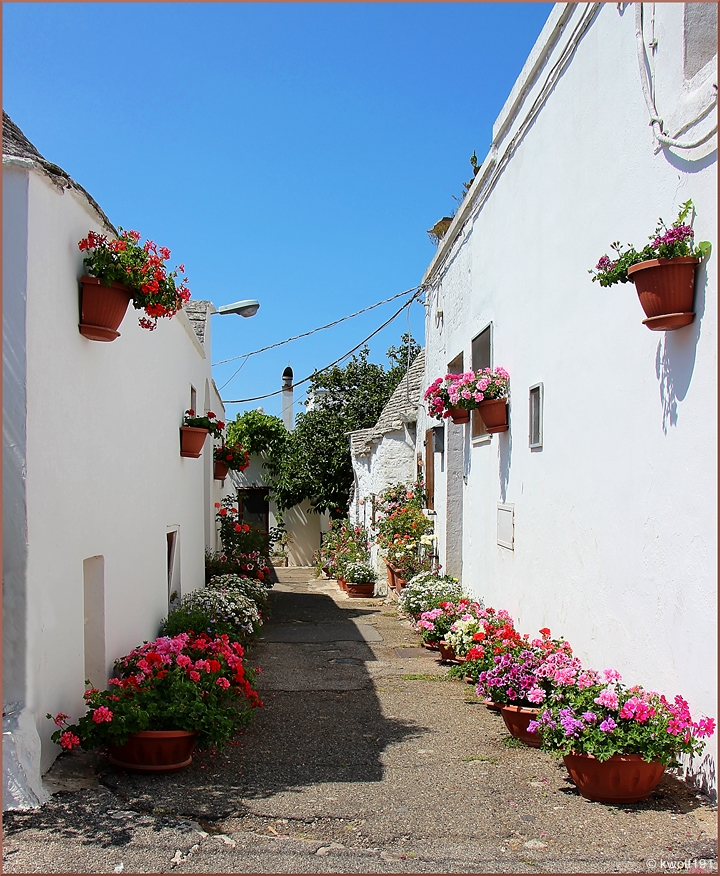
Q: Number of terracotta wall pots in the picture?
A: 6